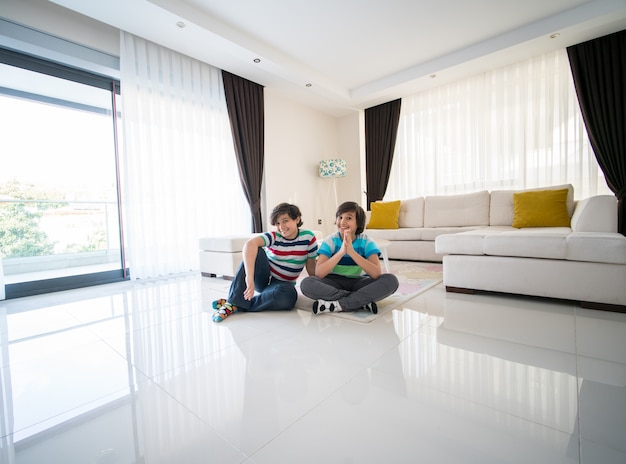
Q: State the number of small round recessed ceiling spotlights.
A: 5